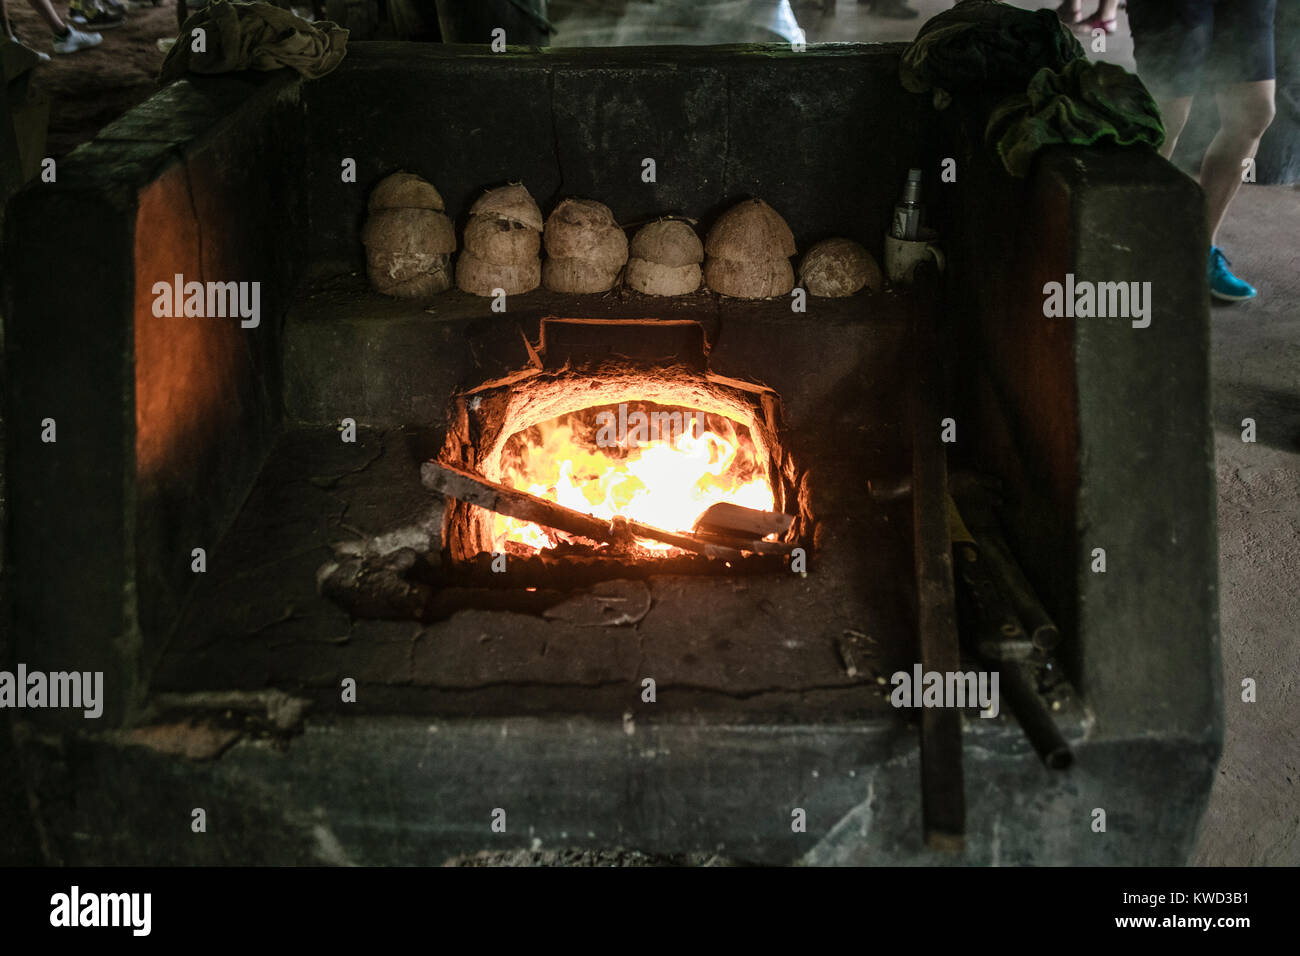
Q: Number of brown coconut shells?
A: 13